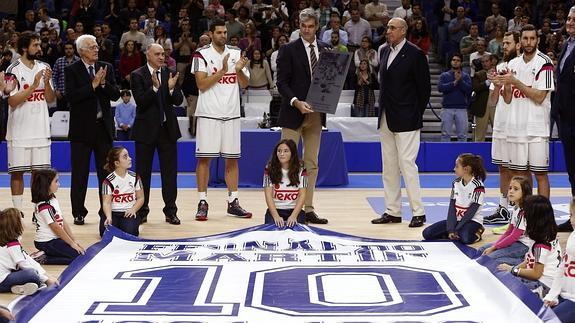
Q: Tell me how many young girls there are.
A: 8